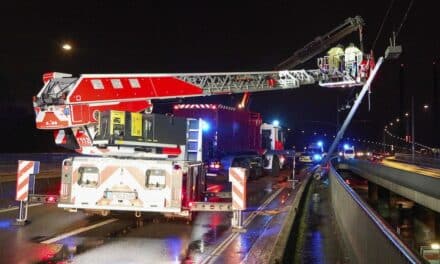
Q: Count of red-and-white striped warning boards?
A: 2